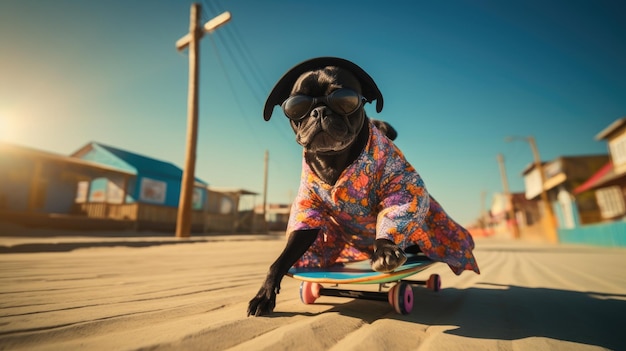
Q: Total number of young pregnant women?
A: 0